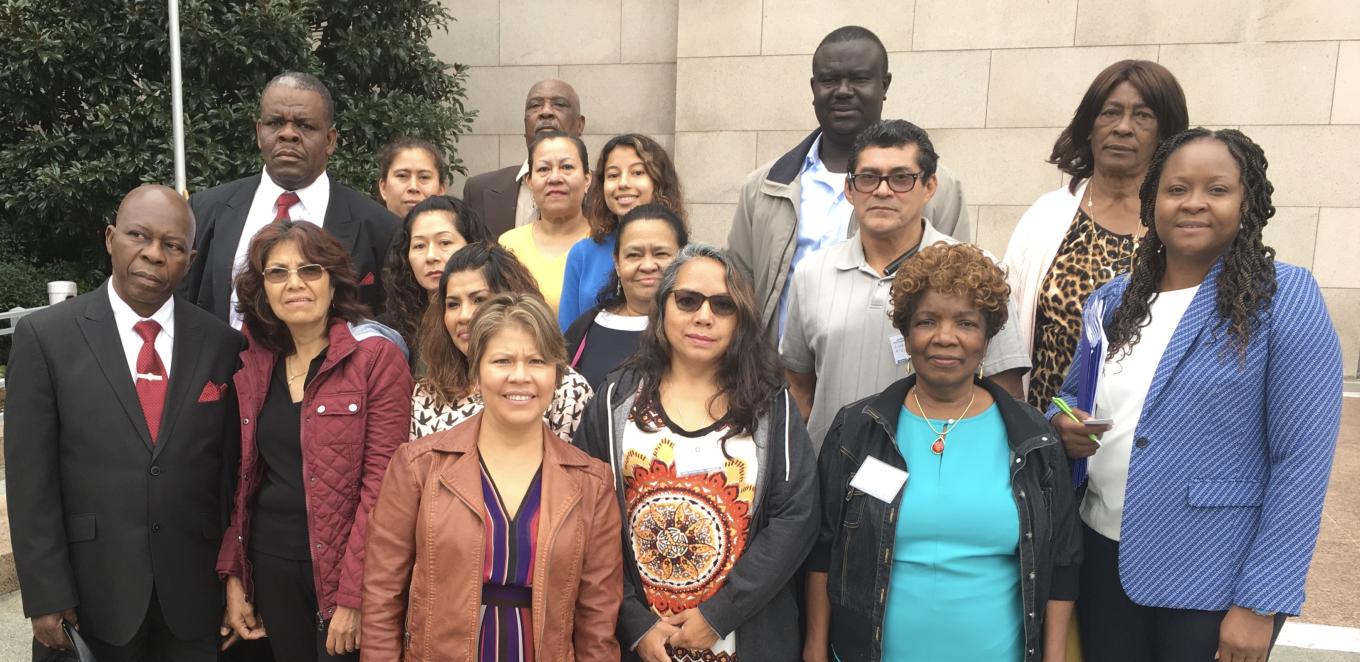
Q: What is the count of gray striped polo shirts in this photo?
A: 1